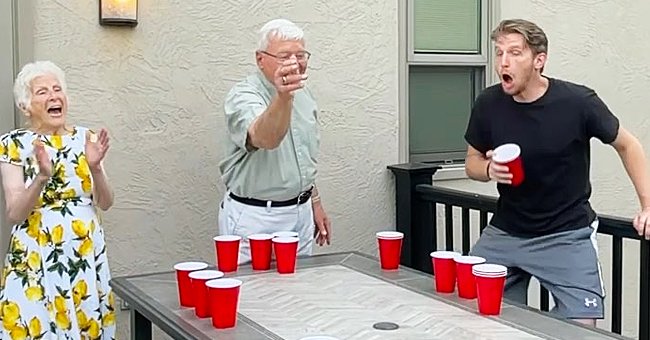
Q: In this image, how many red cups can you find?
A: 12